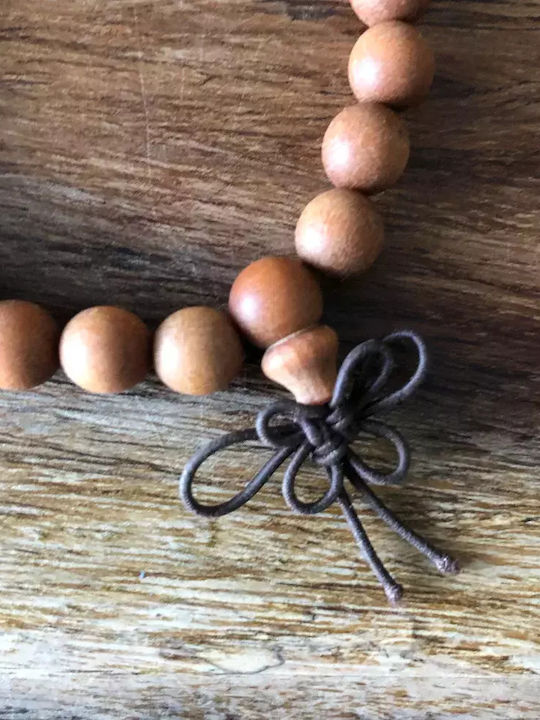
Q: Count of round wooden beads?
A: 8